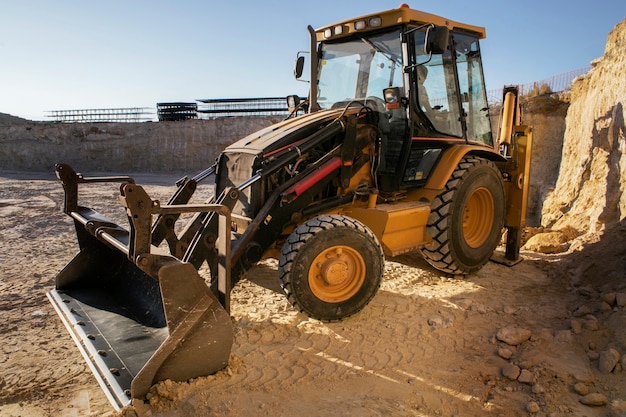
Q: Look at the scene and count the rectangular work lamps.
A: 4